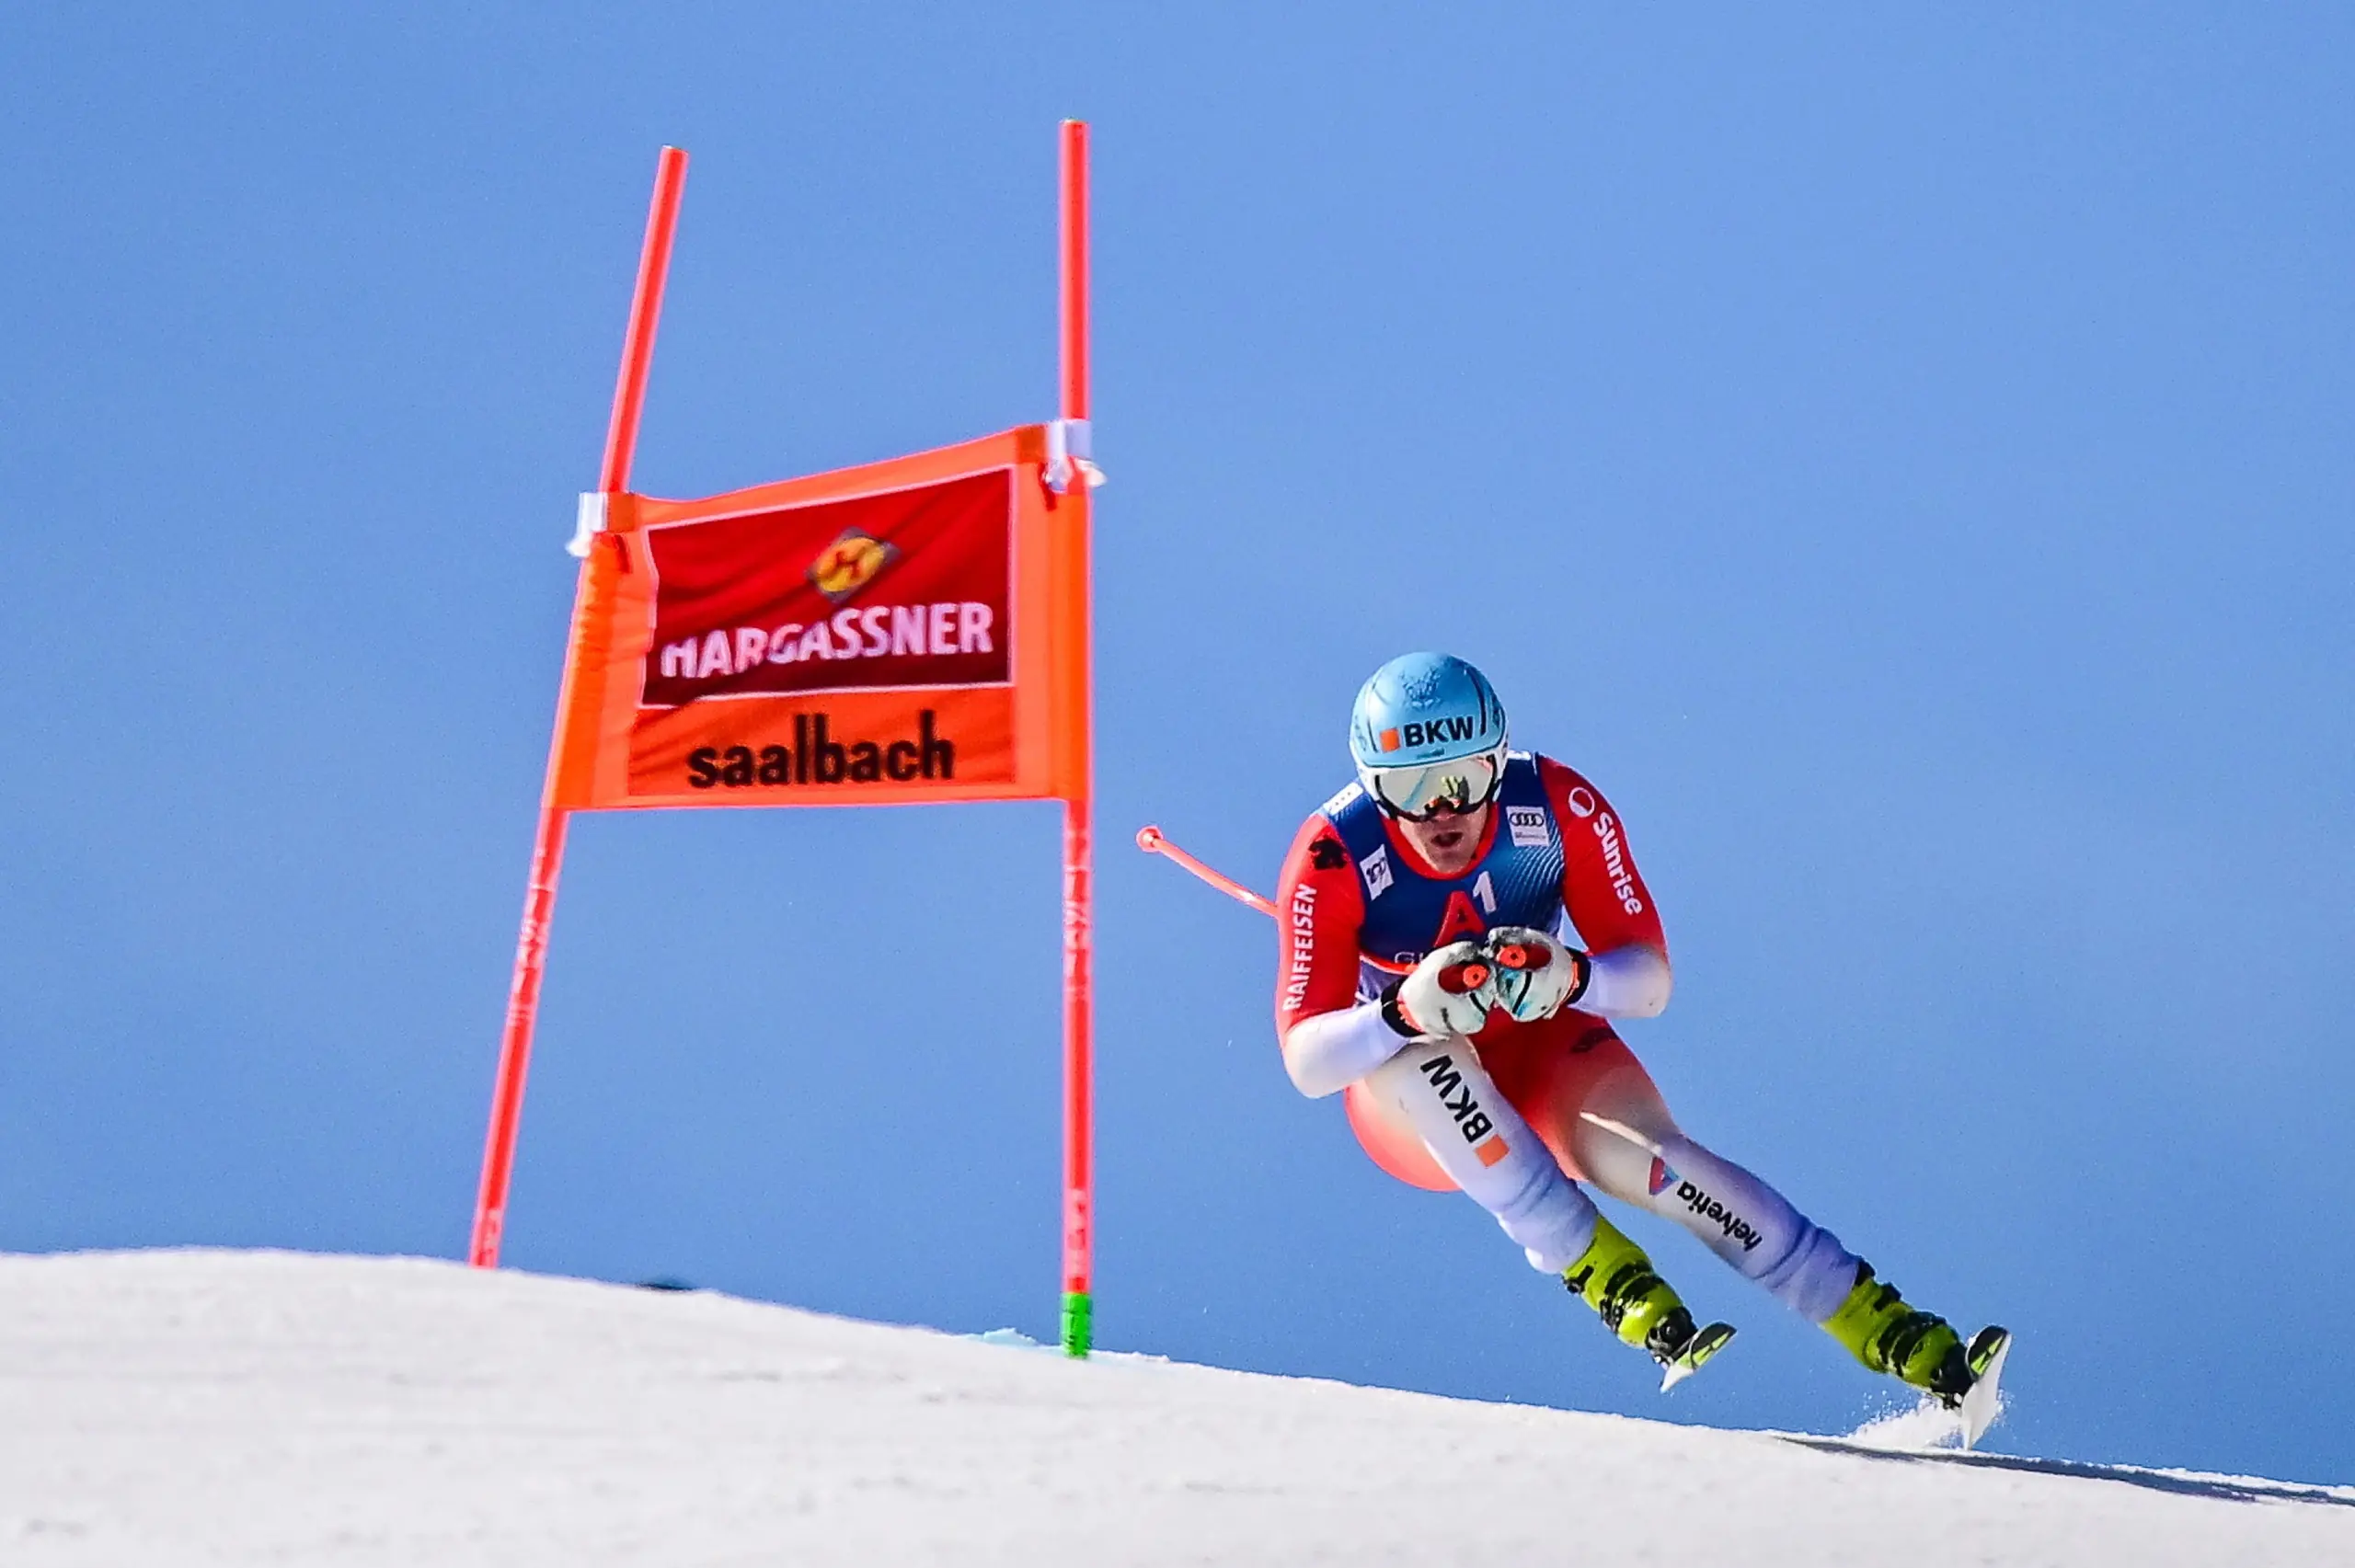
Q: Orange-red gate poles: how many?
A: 2